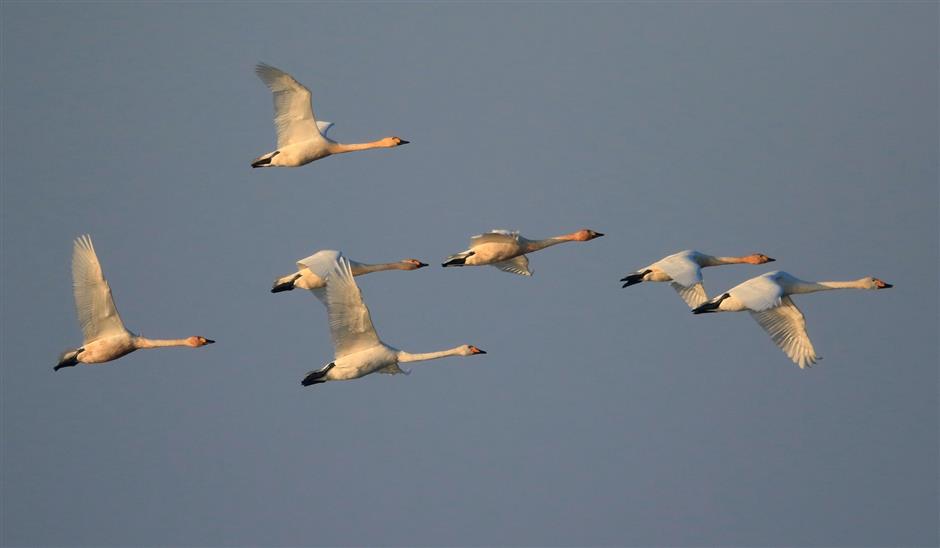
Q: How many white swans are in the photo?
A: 7